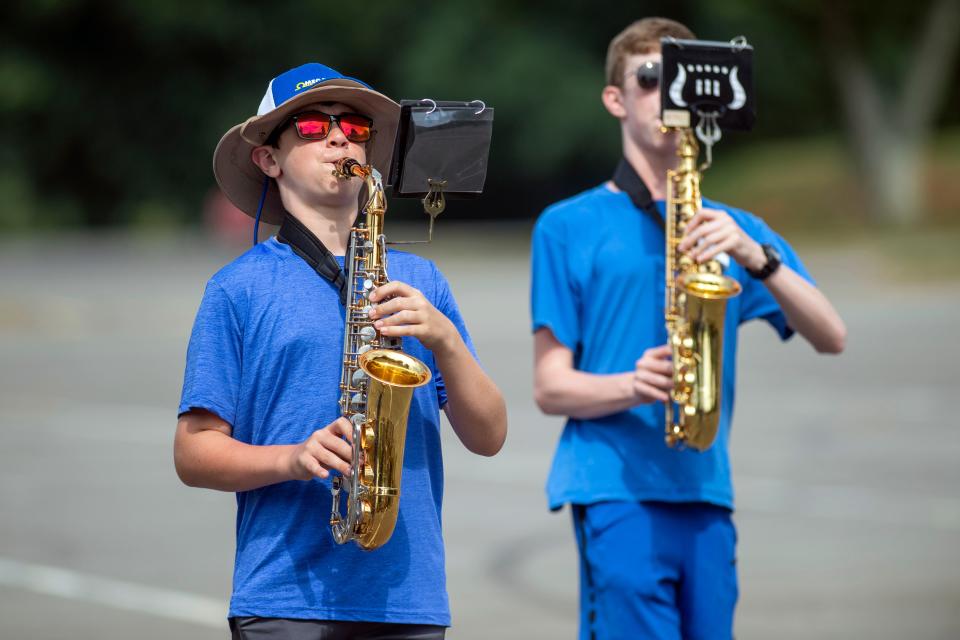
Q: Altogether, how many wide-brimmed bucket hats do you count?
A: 1